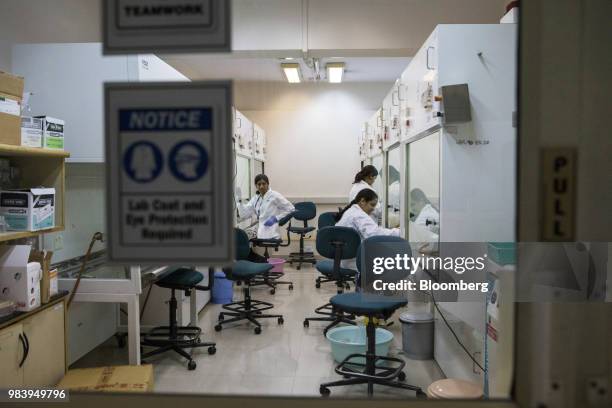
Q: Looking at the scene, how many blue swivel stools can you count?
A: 7